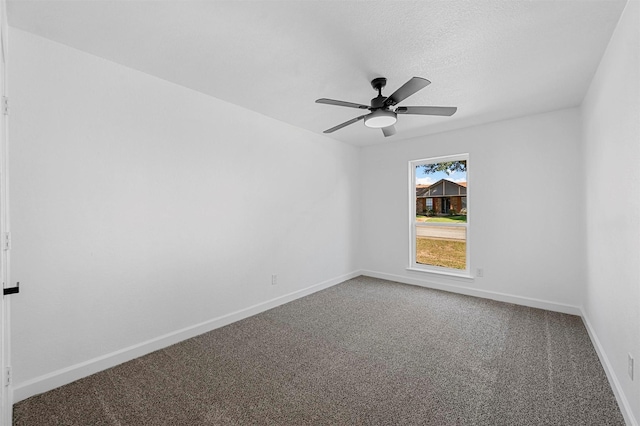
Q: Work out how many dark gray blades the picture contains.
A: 5